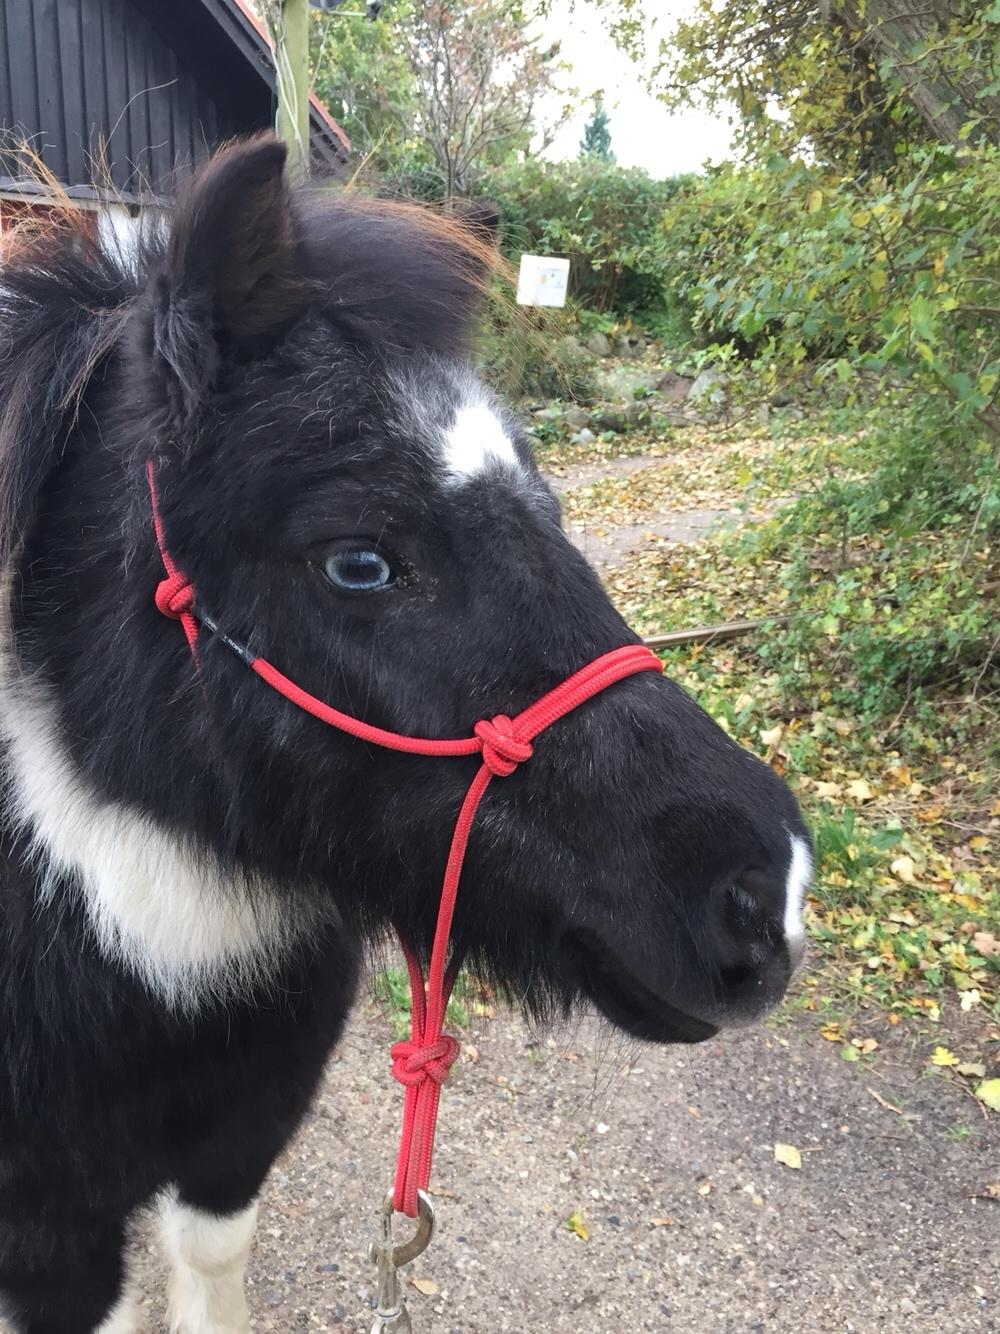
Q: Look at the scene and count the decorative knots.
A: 3